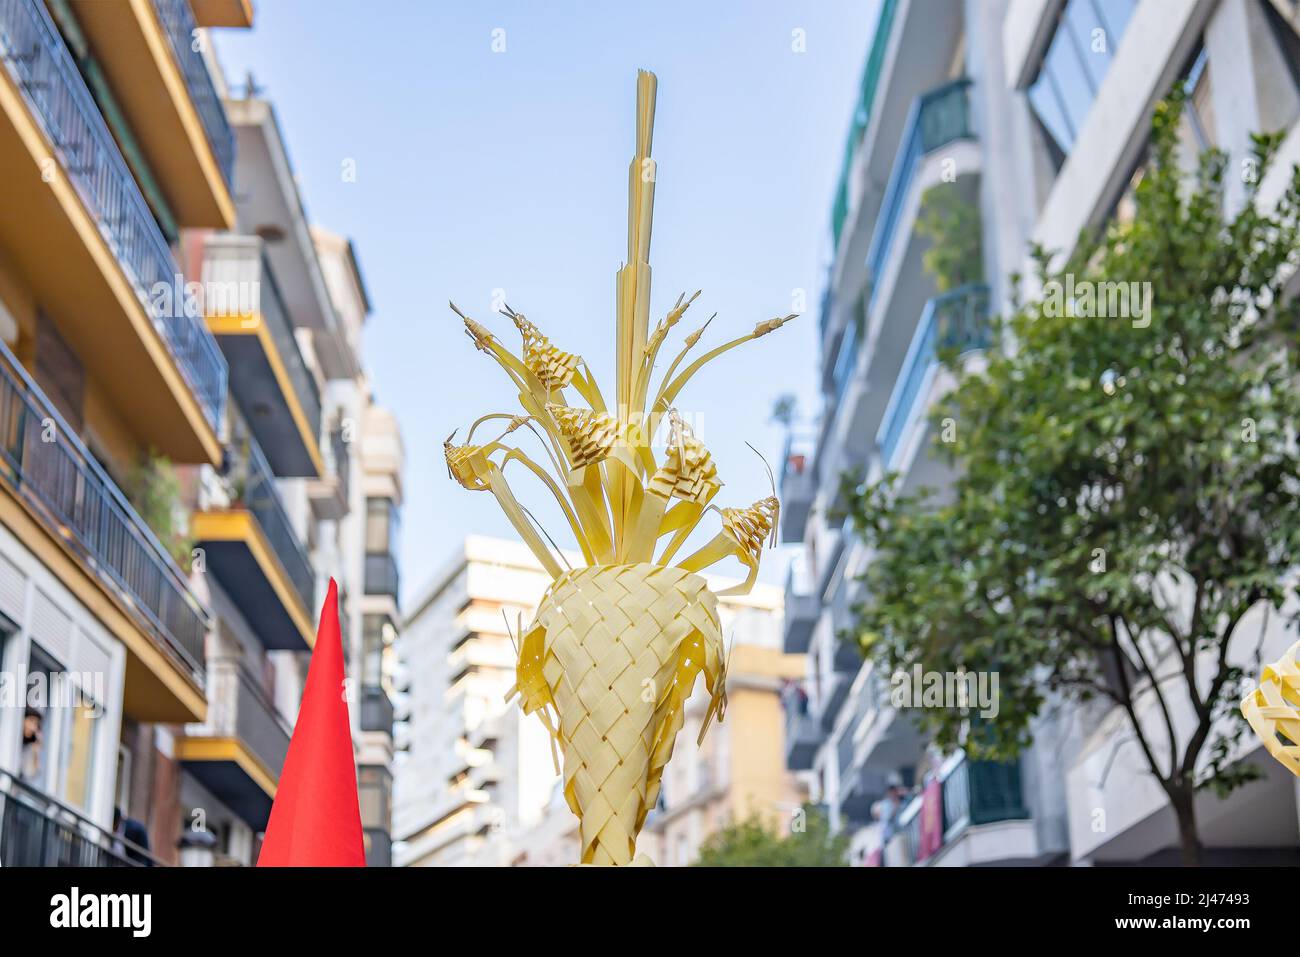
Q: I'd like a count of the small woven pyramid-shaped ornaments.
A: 5